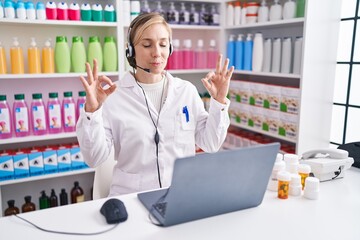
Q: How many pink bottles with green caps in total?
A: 6